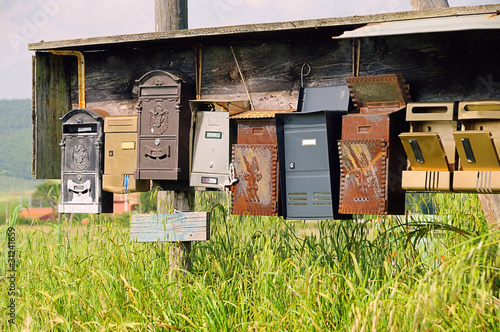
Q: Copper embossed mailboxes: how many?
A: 2